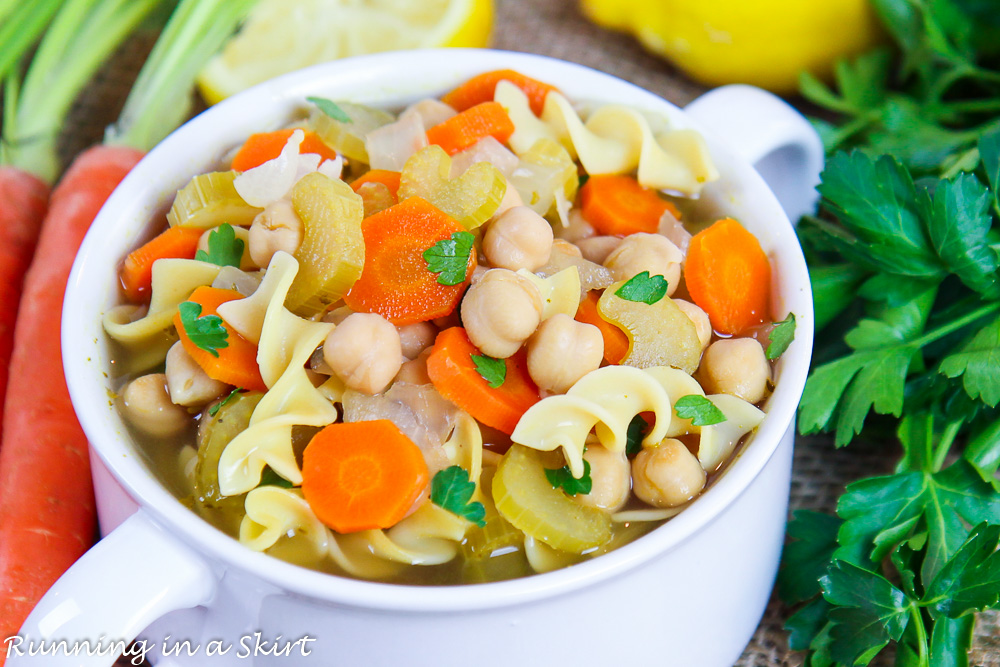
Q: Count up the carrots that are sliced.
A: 12